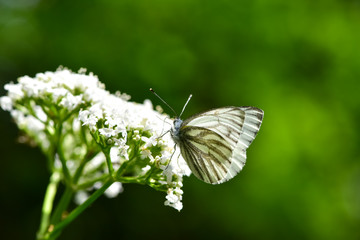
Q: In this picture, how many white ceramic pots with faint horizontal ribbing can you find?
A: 0